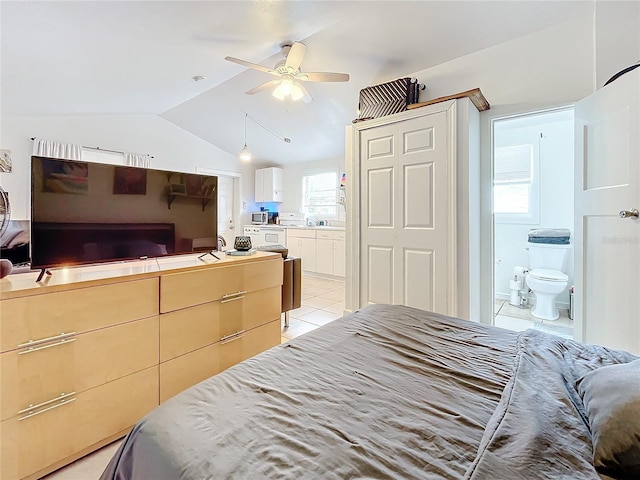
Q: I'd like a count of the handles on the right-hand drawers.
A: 4